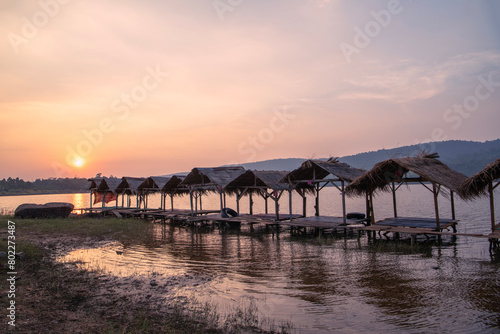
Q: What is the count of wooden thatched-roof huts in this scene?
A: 10